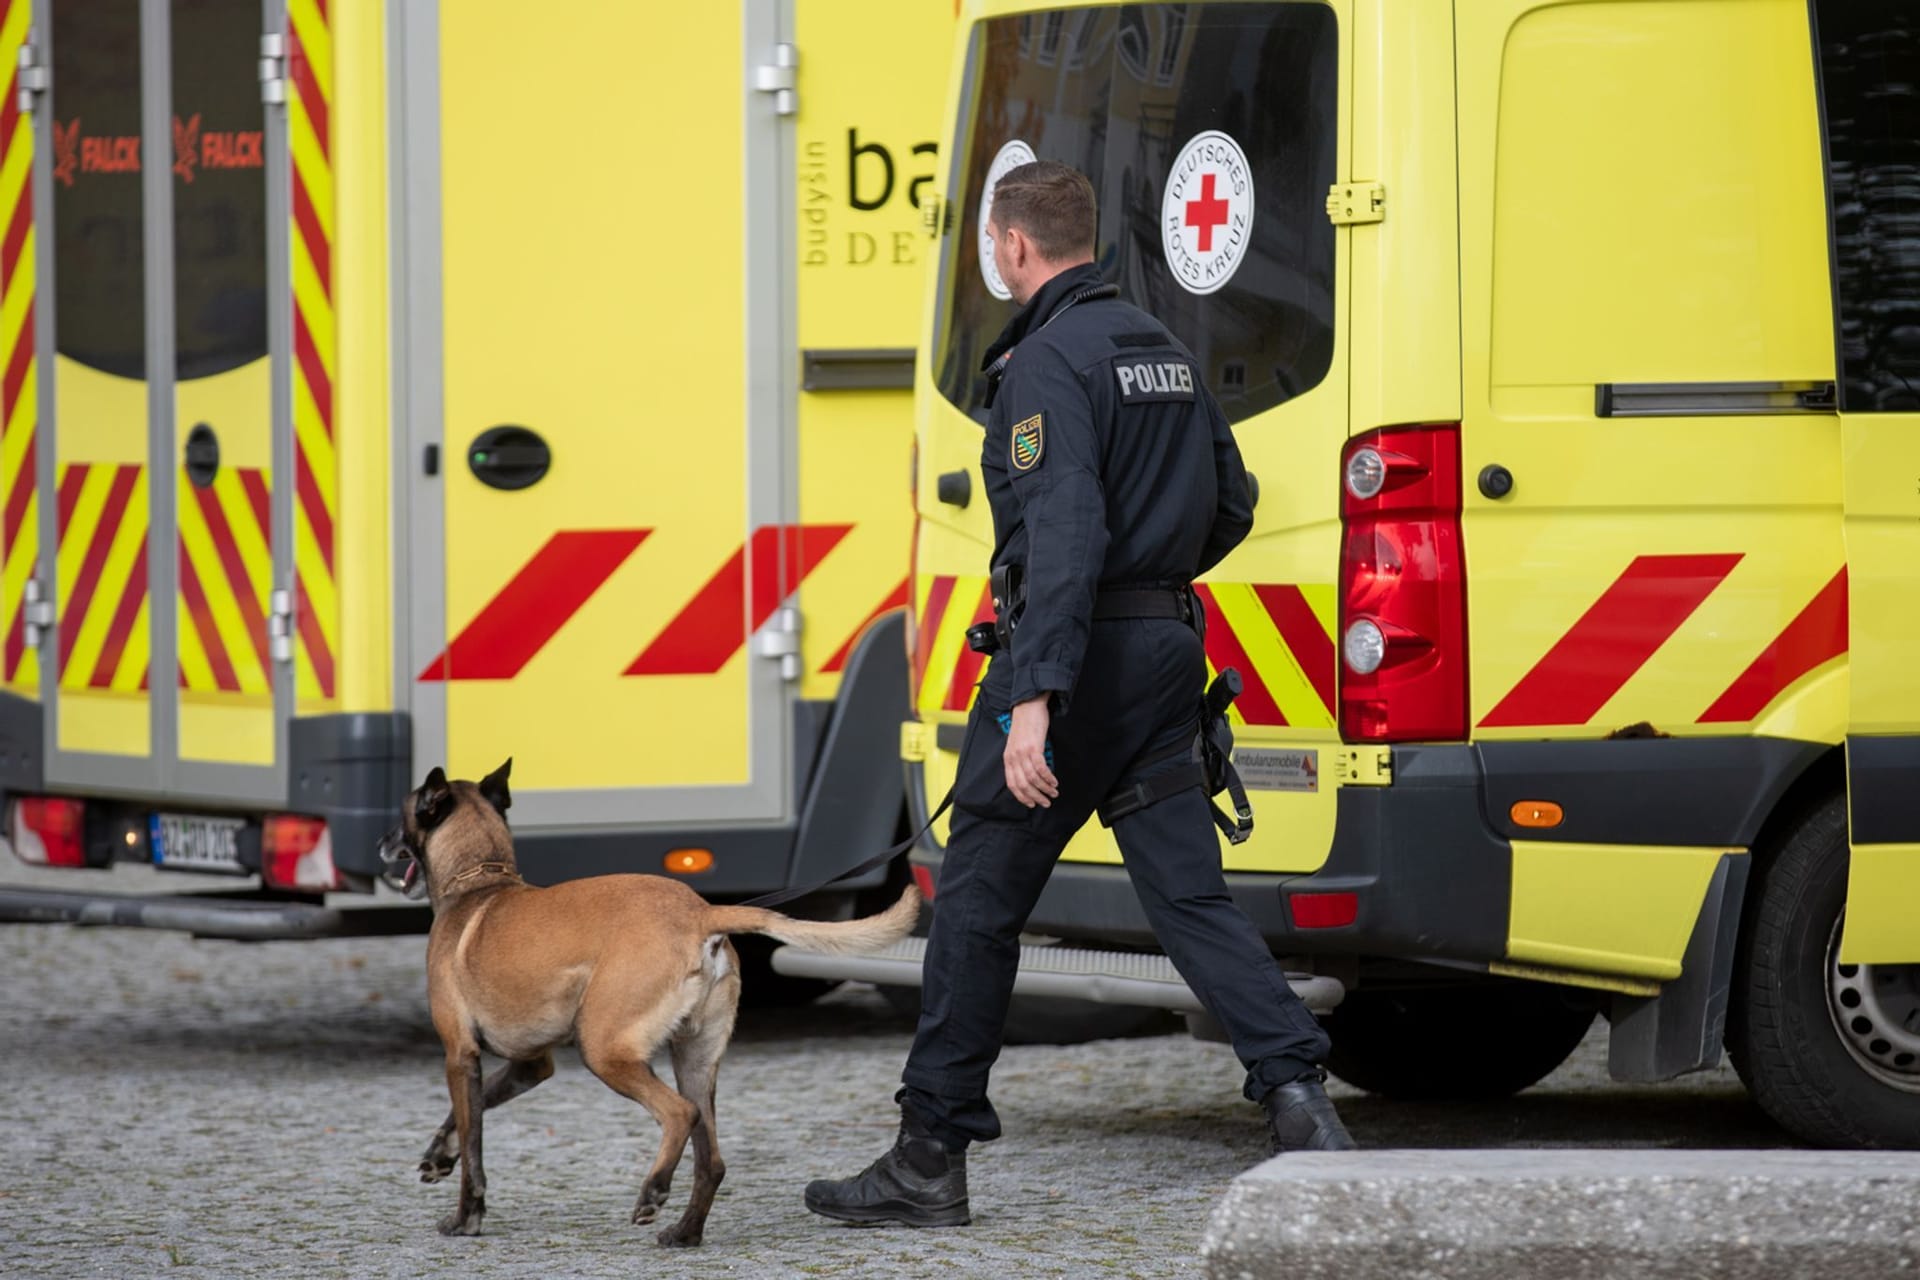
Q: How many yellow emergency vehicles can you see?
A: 2